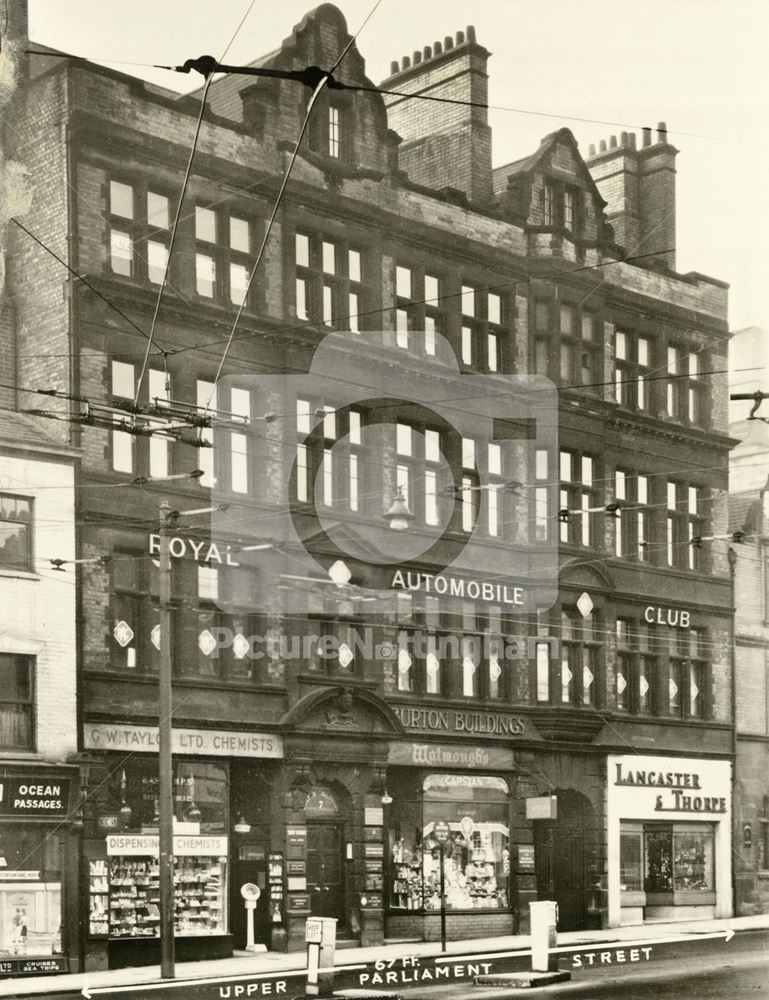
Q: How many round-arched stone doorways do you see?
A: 2